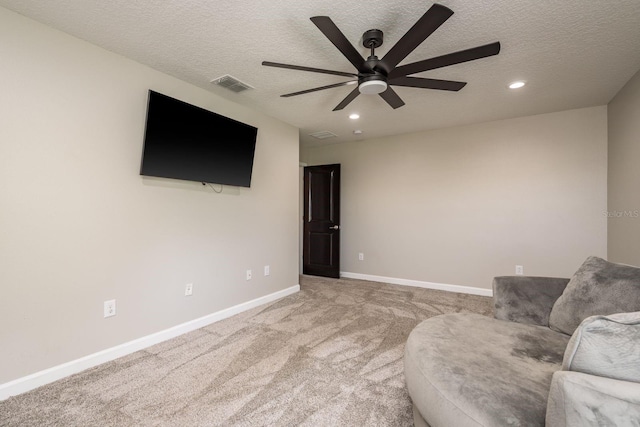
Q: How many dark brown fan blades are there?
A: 8